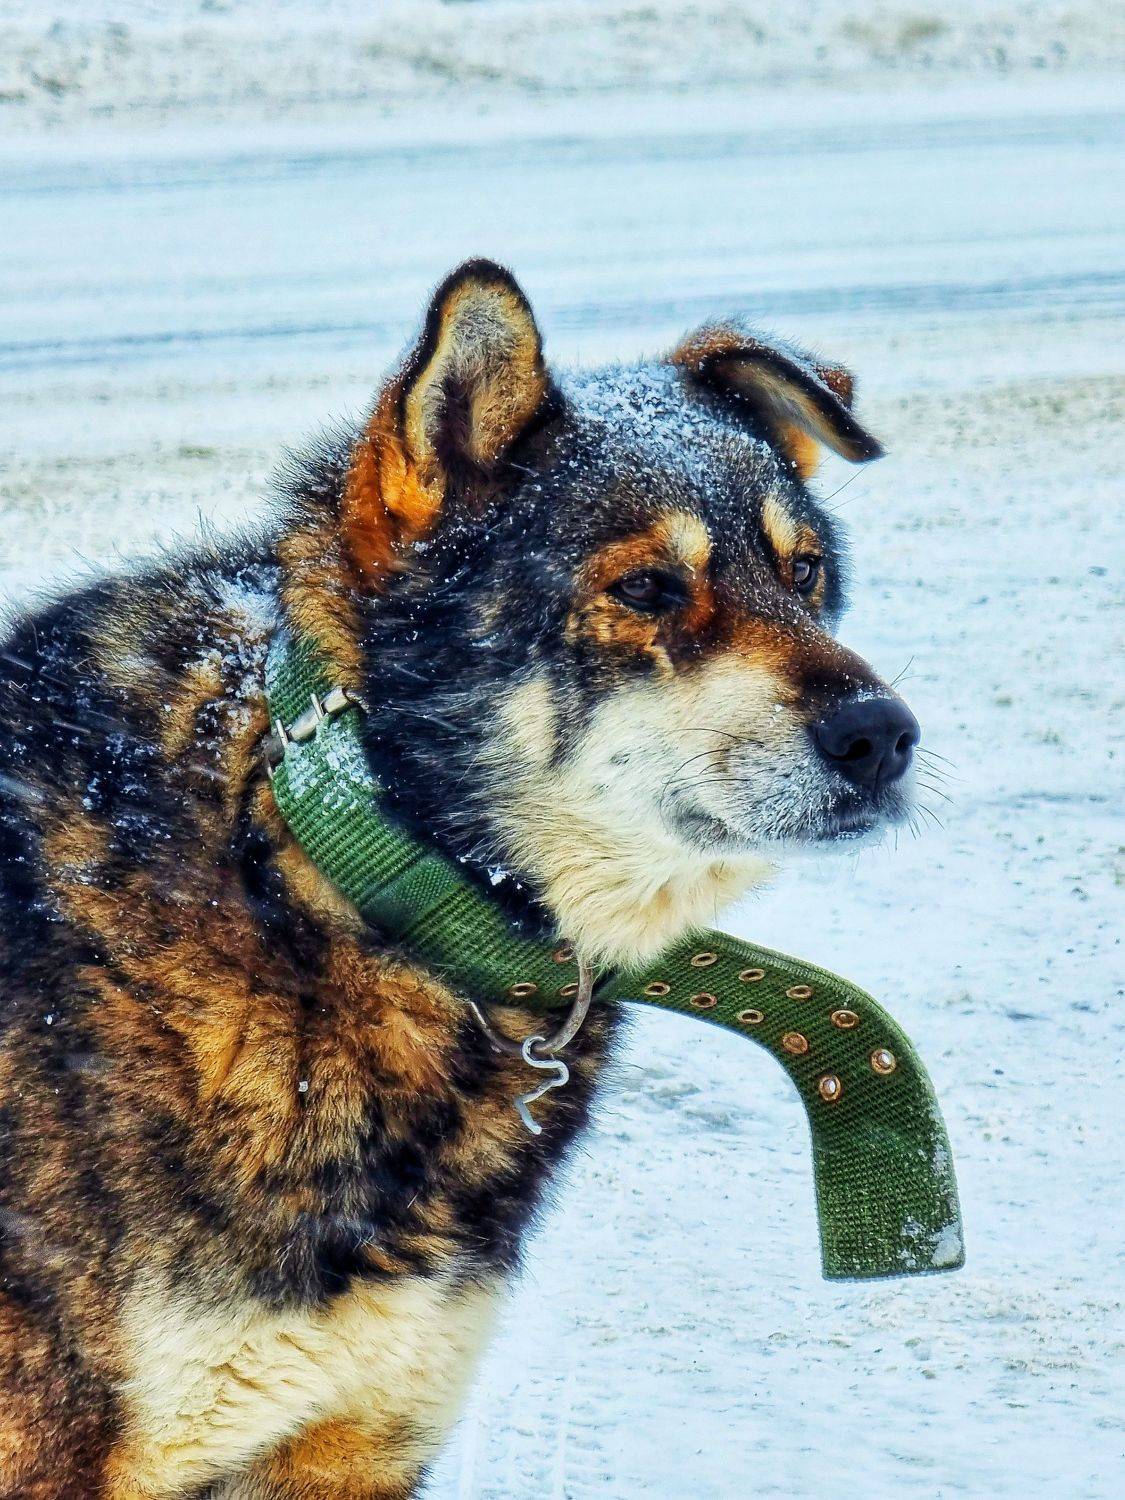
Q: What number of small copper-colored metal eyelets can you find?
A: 13